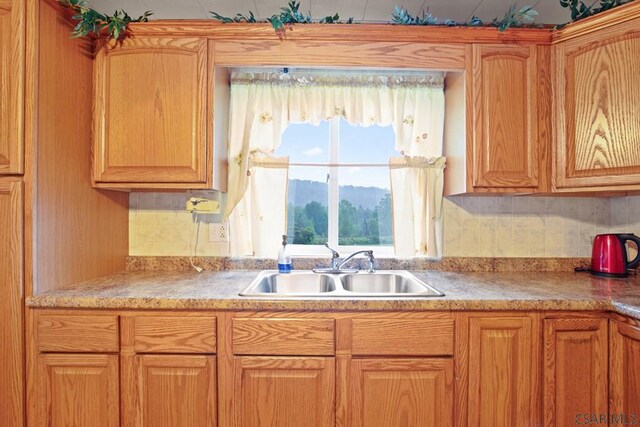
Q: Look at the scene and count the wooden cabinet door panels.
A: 12